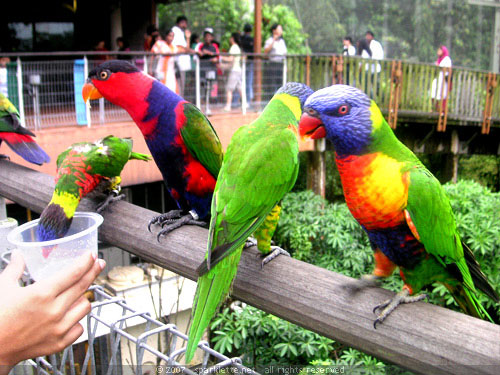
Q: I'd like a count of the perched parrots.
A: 5